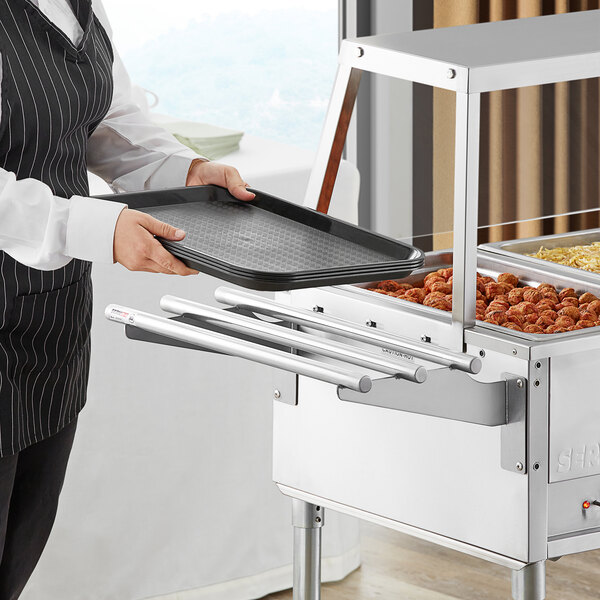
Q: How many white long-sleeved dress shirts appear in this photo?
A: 1